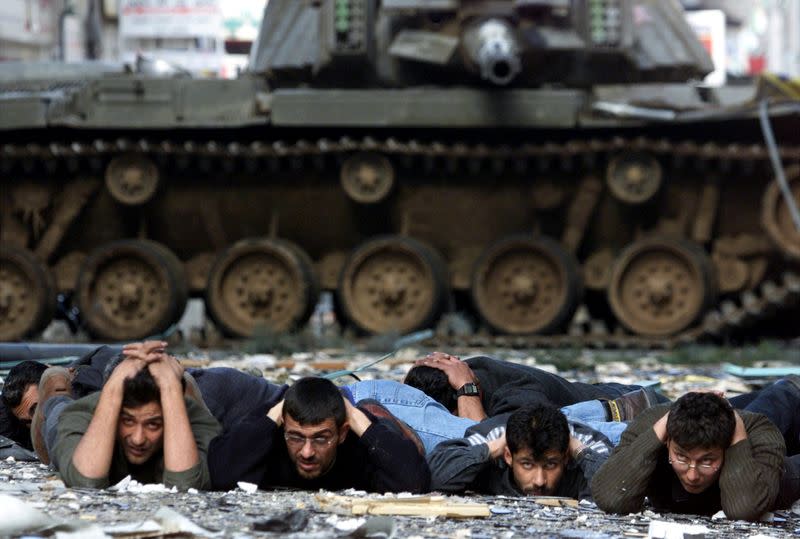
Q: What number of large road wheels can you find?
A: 6